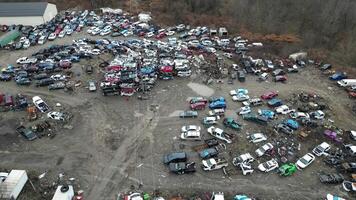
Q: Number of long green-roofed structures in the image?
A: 1